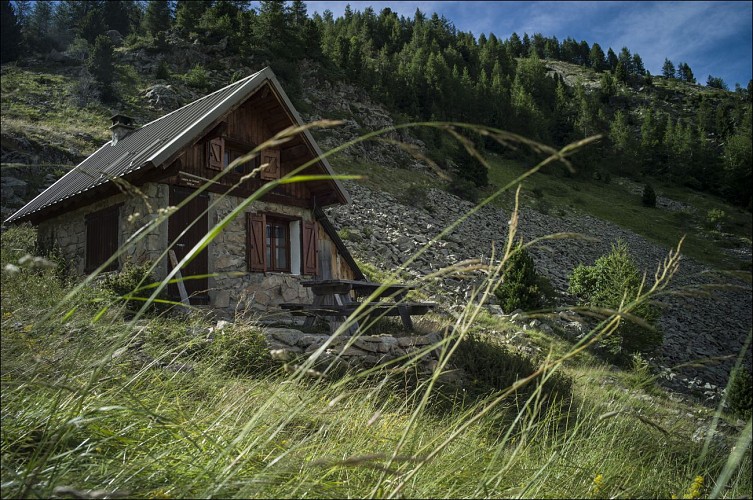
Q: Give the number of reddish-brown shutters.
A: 4